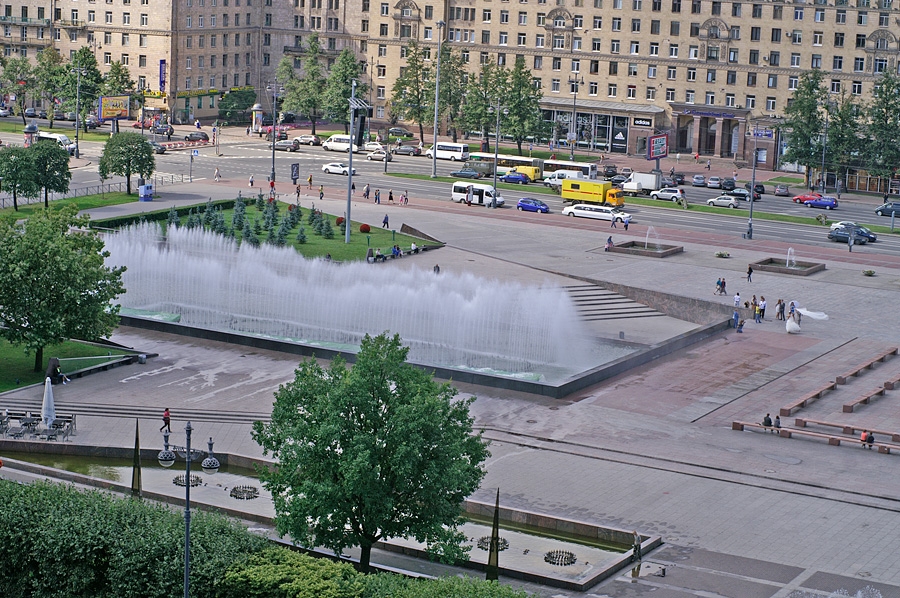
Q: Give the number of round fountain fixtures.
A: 4